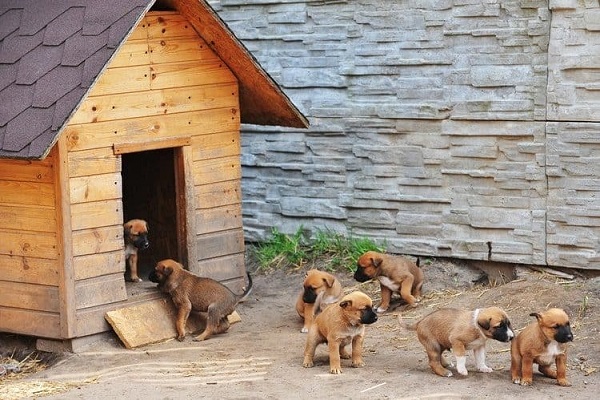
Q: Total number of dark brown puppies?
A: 1